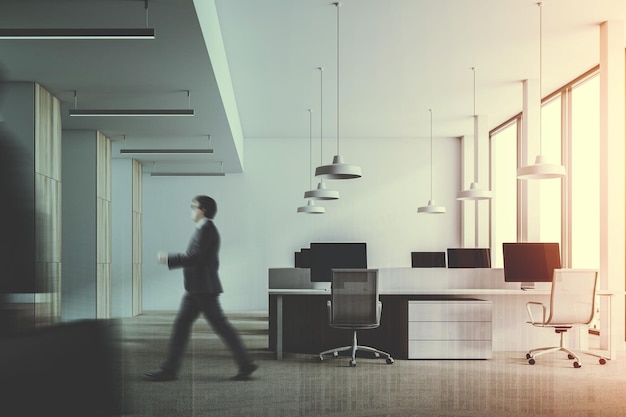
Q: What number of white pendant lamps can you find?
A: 6